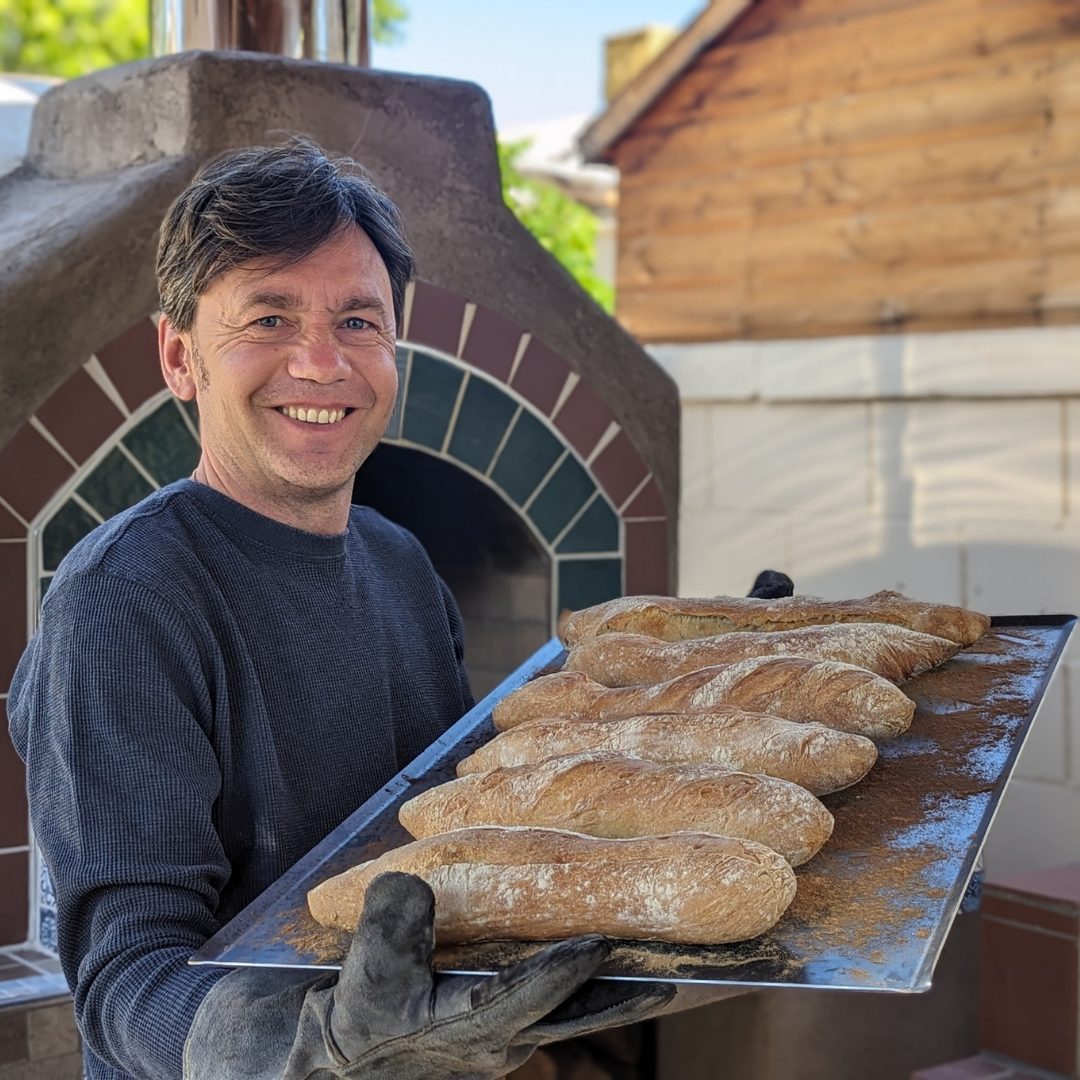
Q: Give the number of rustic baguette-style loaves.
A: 6